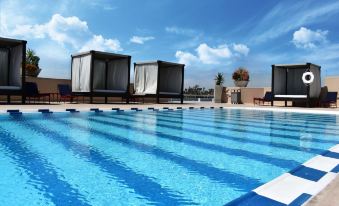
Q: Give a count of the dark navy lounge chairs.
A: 4